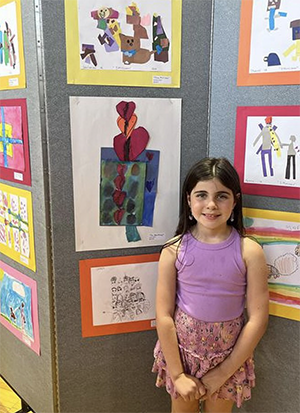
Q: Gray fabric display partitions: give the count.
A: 3